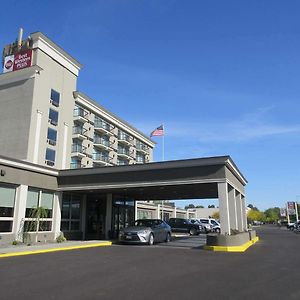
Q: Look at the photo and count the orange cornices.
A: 0